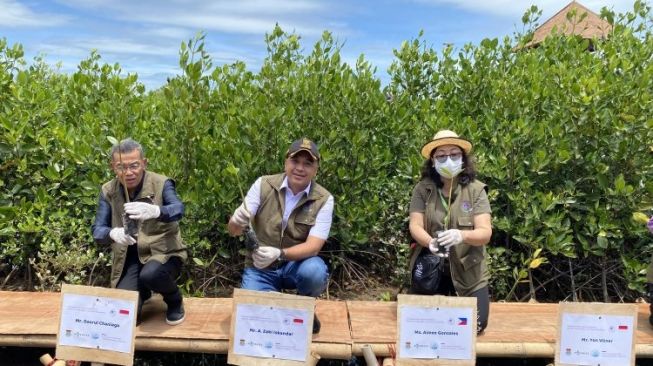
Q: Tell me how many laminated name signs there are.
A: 4